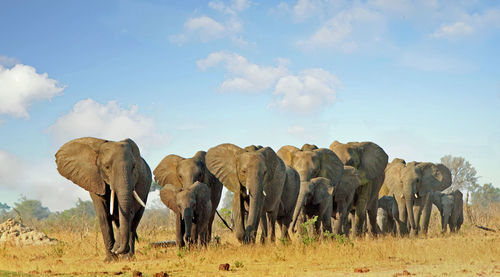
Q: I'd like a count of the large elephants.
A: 6